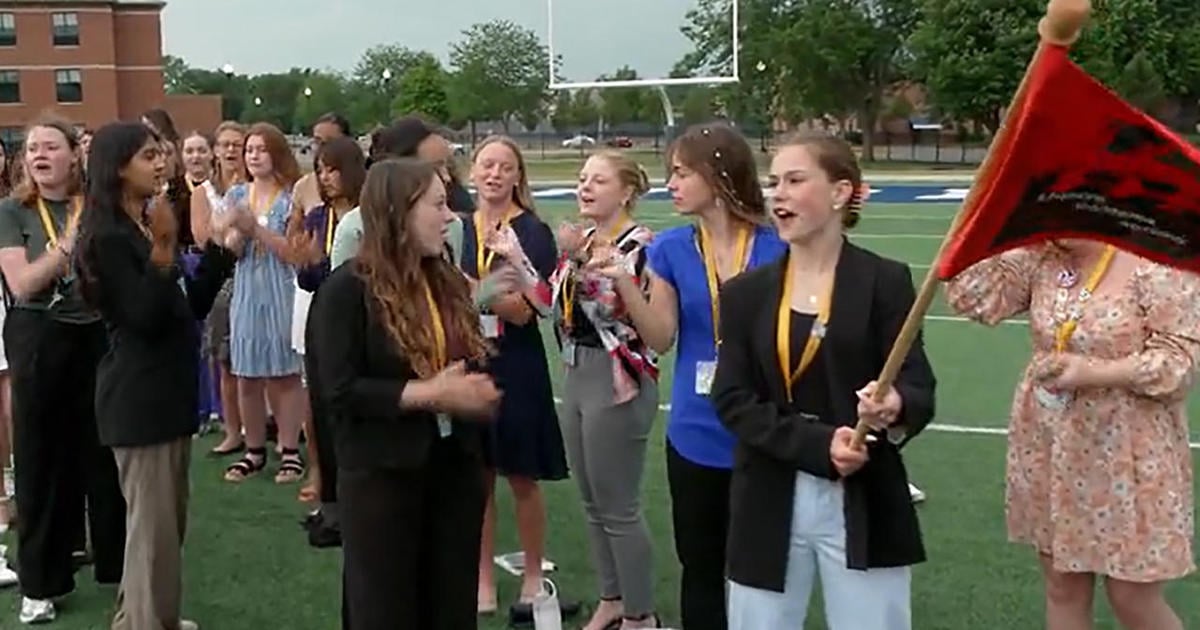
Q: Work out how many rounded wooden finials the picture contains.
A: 1